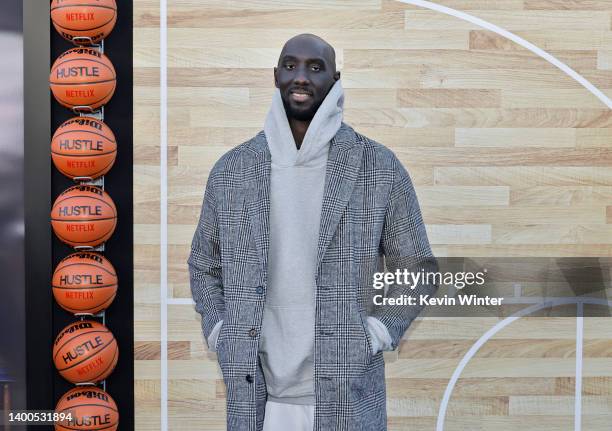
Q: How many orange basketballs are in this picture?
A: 7